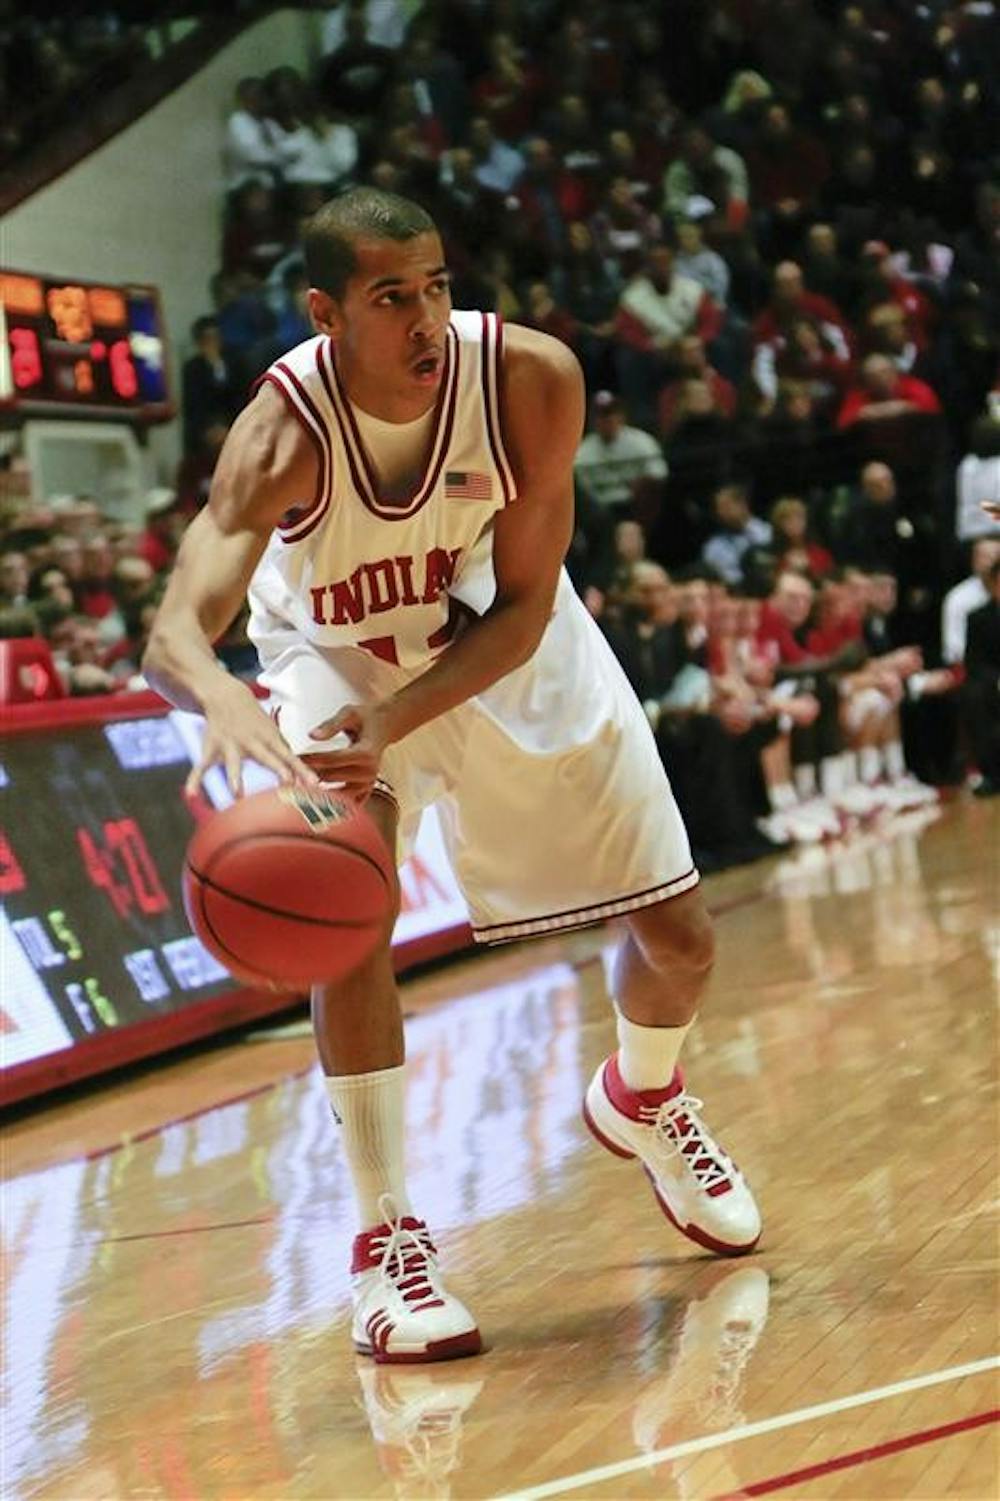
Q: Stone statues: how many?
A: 0